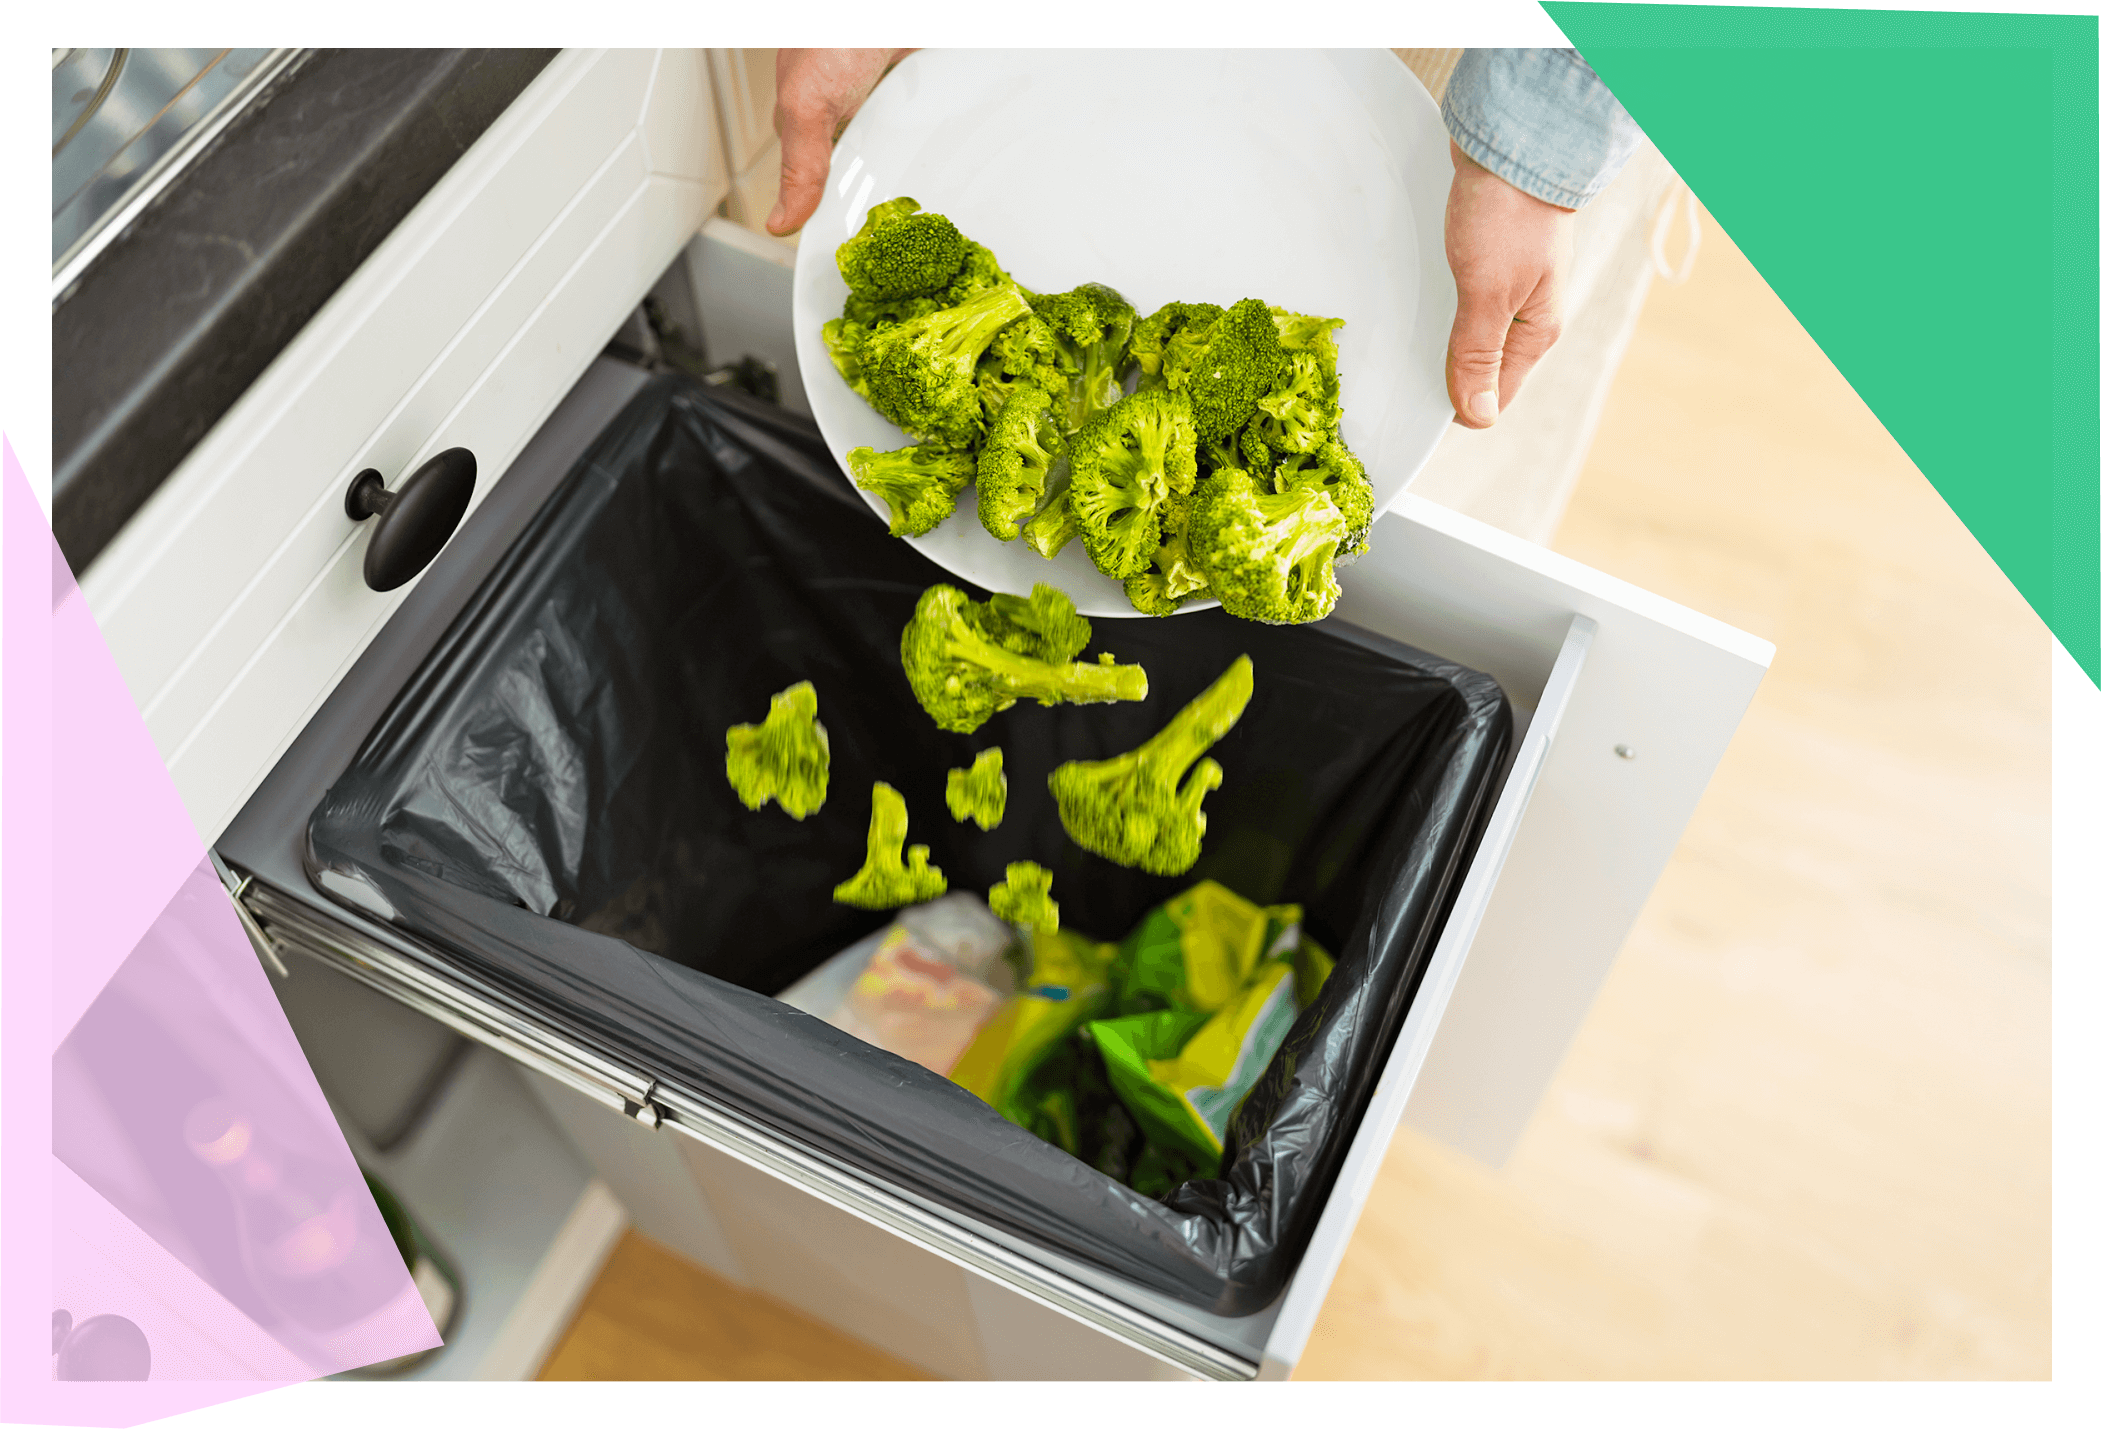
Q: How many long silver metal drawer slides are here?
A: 1